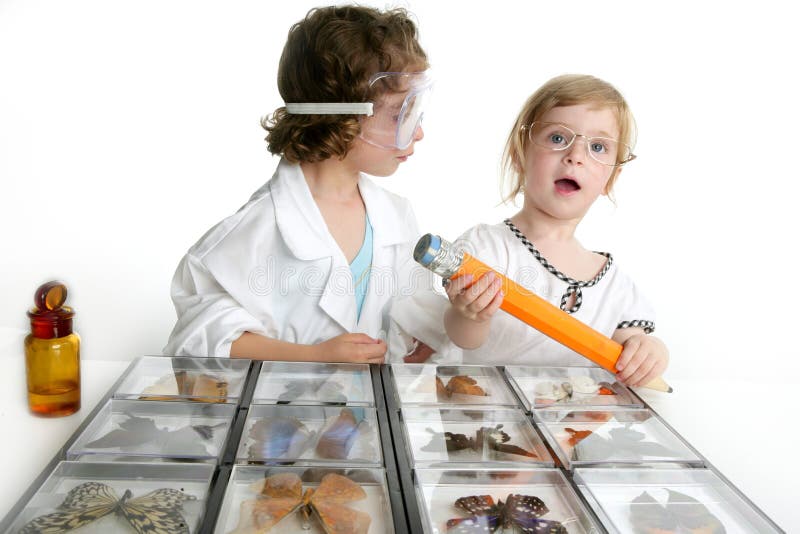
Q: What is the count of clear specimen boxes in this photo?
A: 12